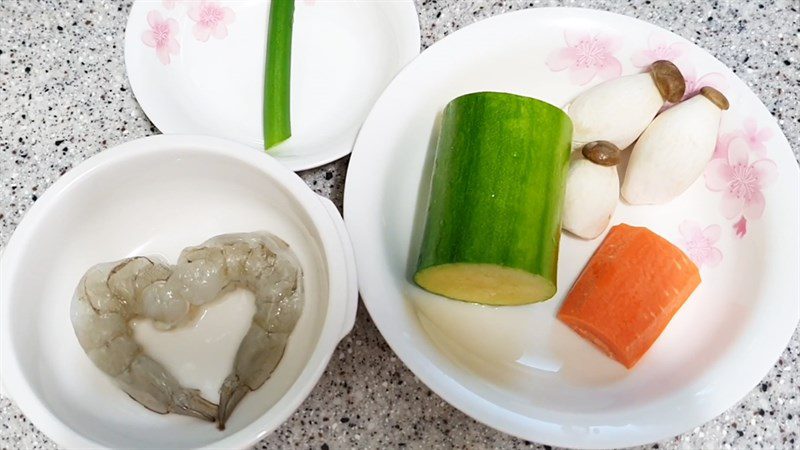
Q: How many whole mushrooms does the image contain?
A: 3